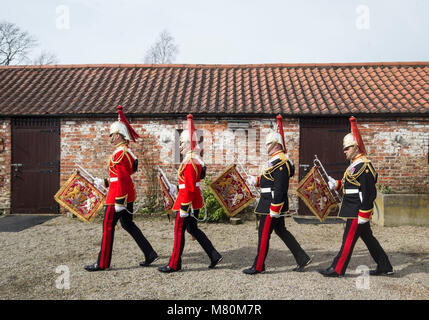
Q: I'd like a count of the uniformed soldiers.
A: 4